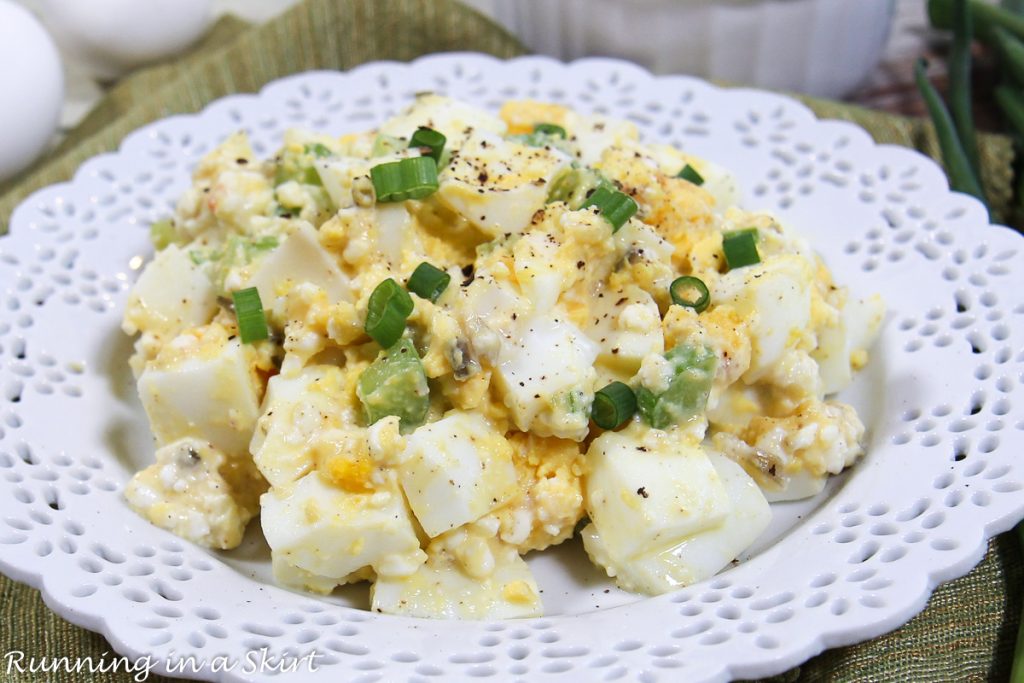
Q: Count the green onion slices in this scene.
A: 11